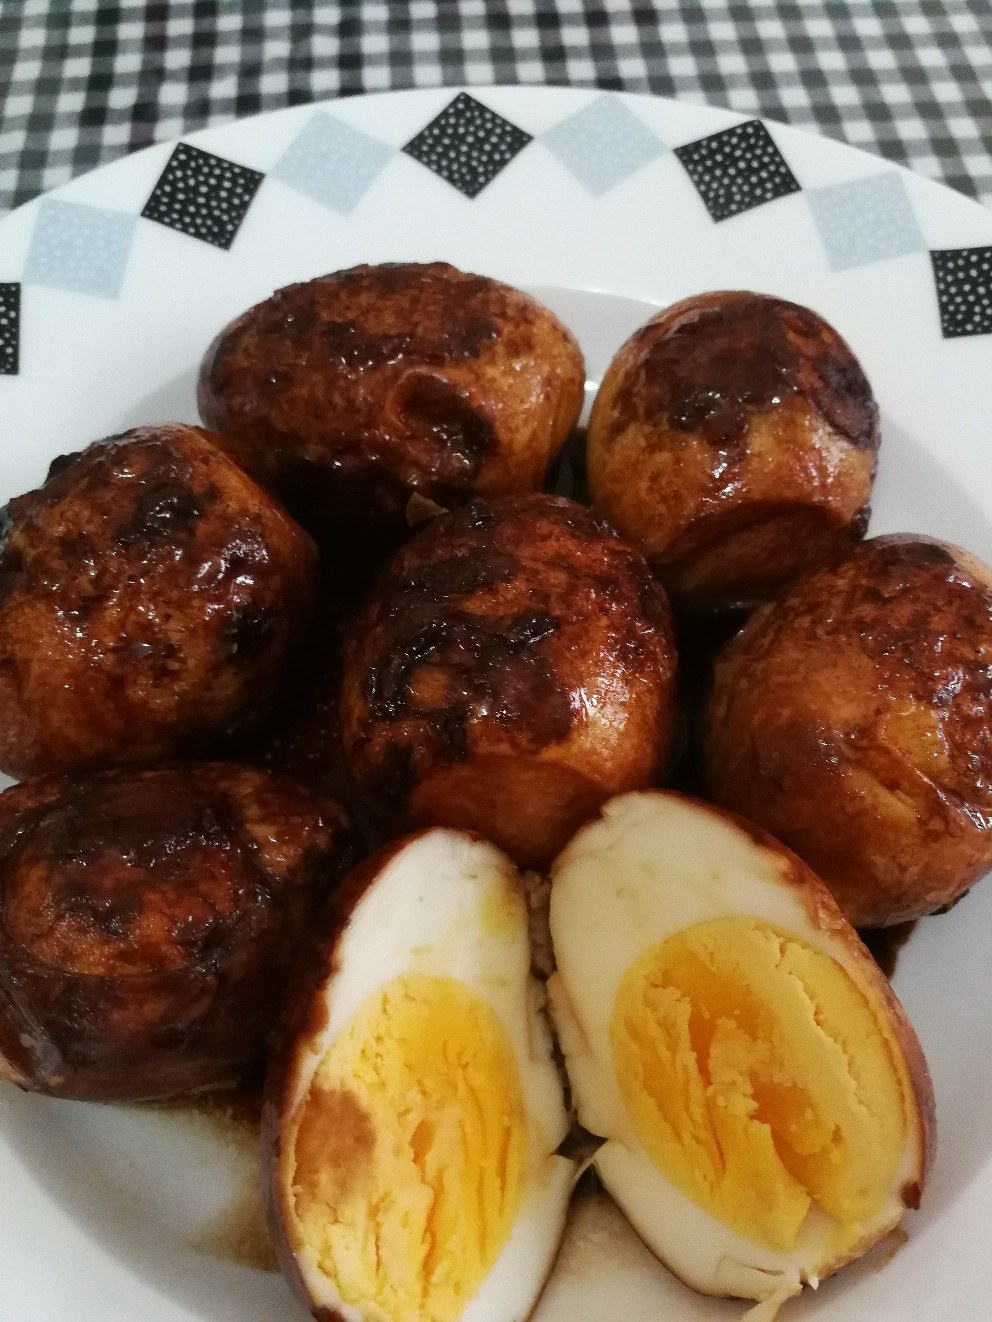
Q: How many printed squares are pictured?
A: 9